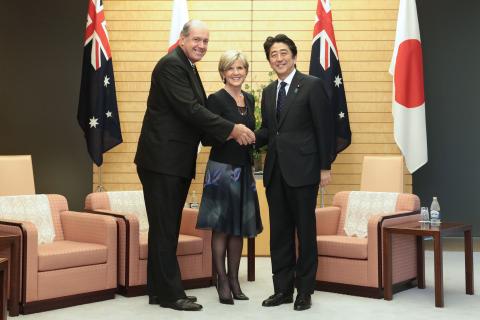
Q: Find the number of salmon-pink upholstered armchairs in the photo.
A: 3